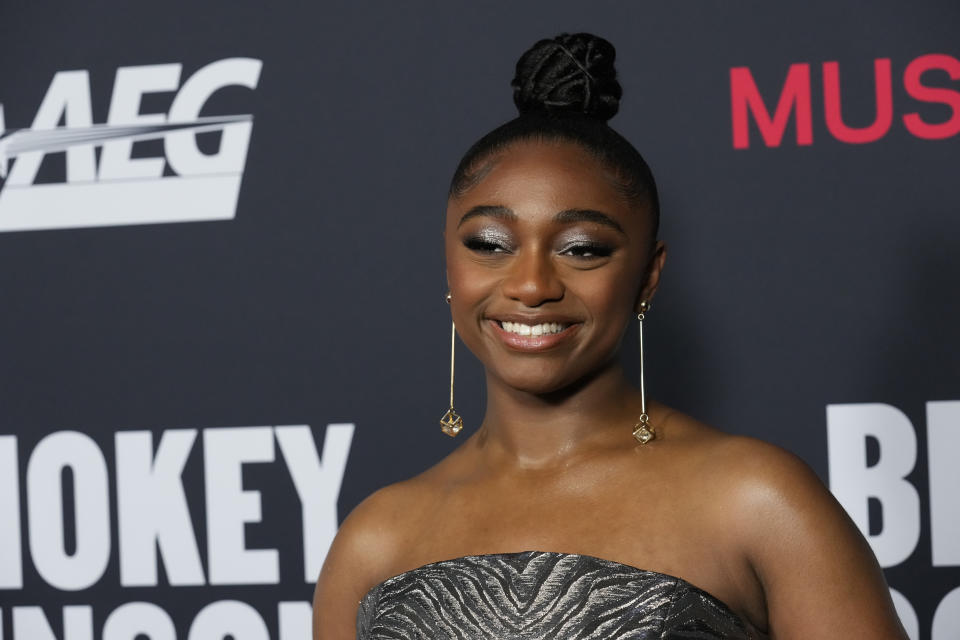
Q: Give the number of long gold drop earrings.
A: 2